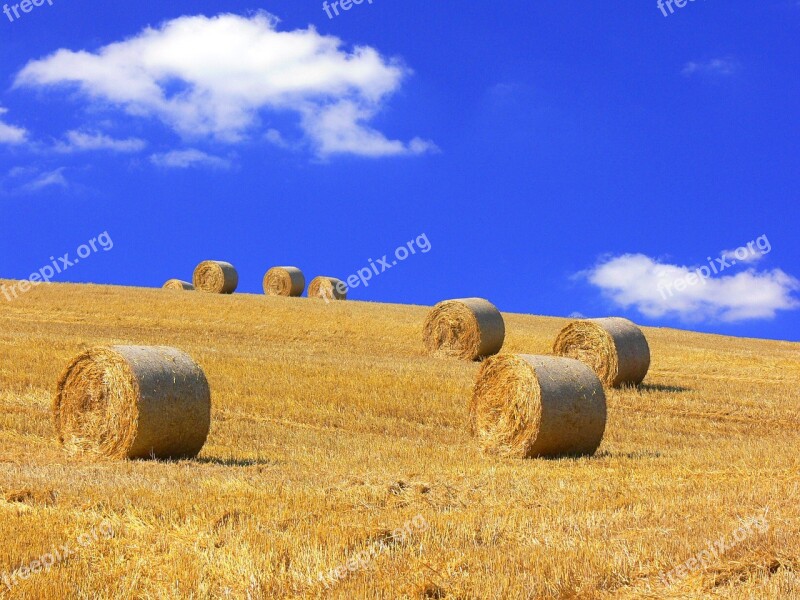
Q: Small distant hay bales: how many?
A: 4